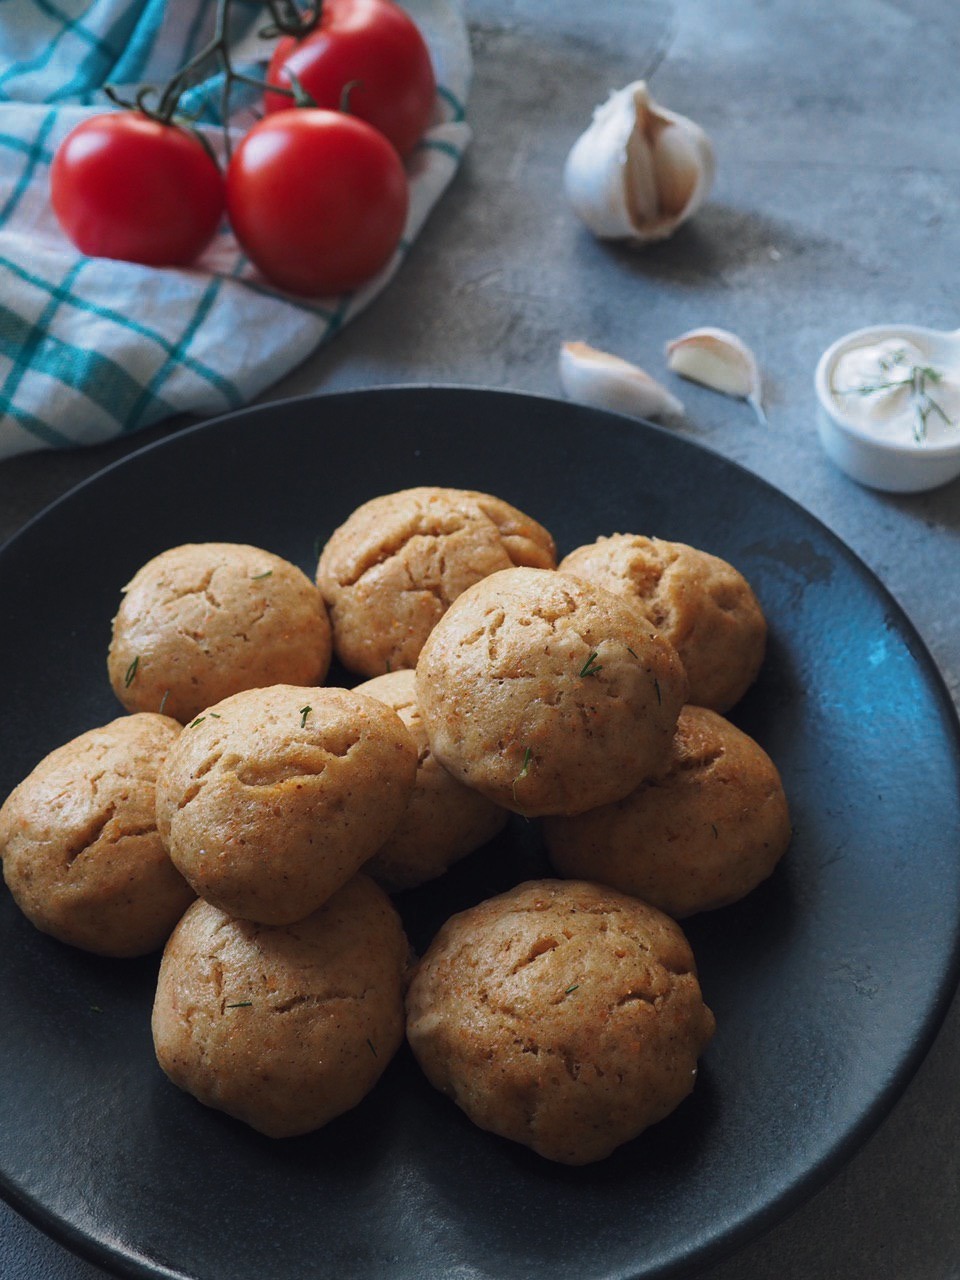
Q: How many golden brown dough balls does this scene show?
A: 10